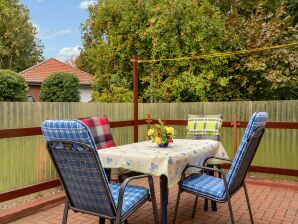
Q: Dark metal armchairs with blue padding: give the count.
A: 2